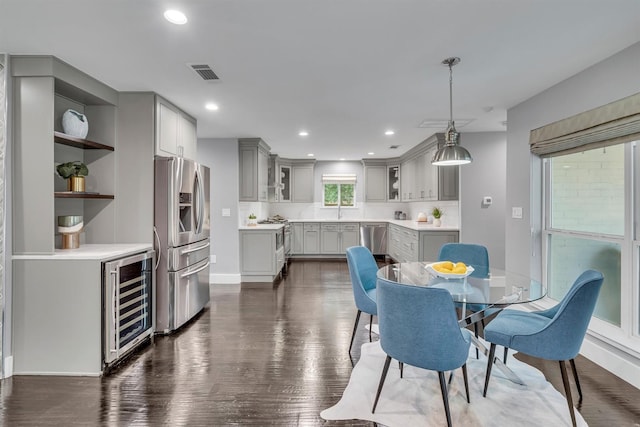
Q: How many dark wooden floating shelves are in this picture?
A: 2